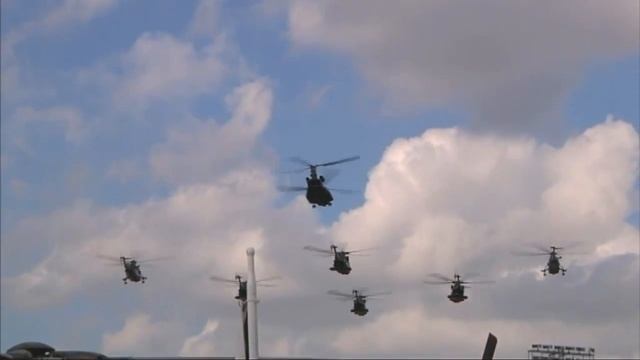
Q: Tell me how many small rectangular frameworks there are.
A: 1